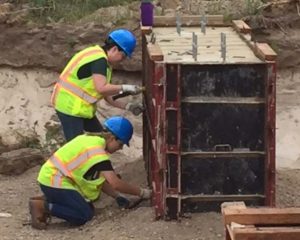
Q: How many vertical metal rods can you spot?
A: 4